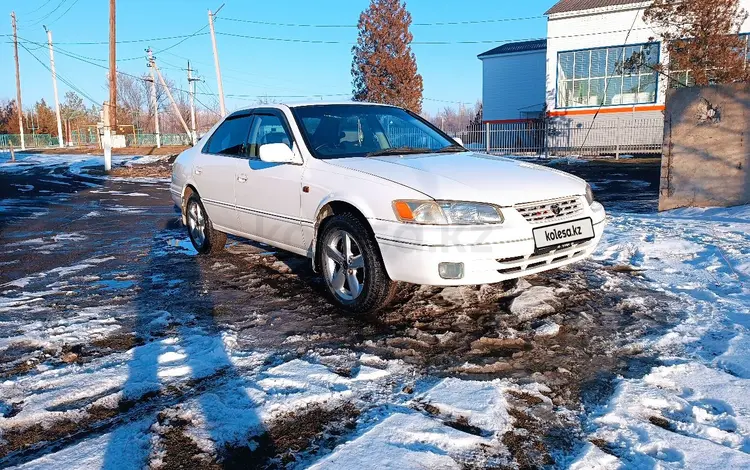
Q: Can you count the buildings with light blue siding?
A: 1